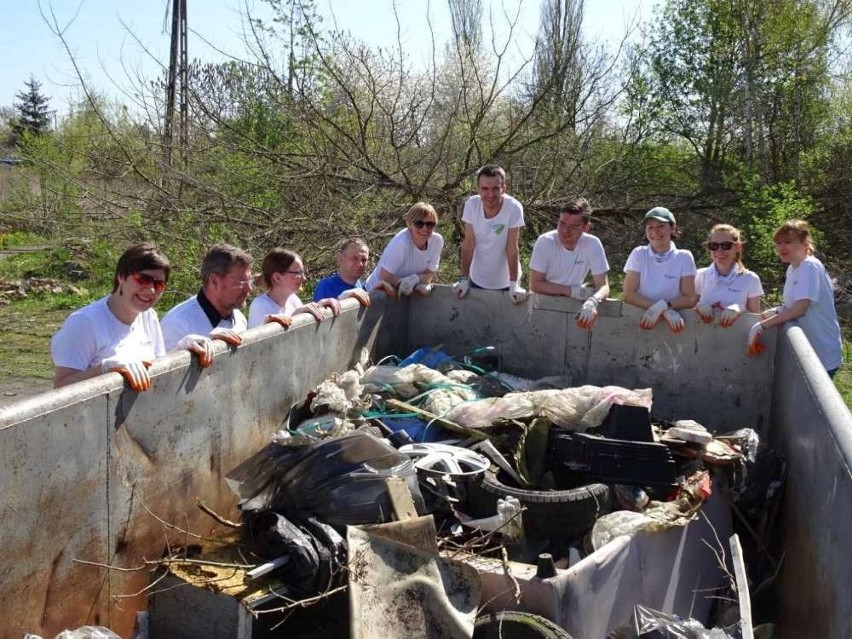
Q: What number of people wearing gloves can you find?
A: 10